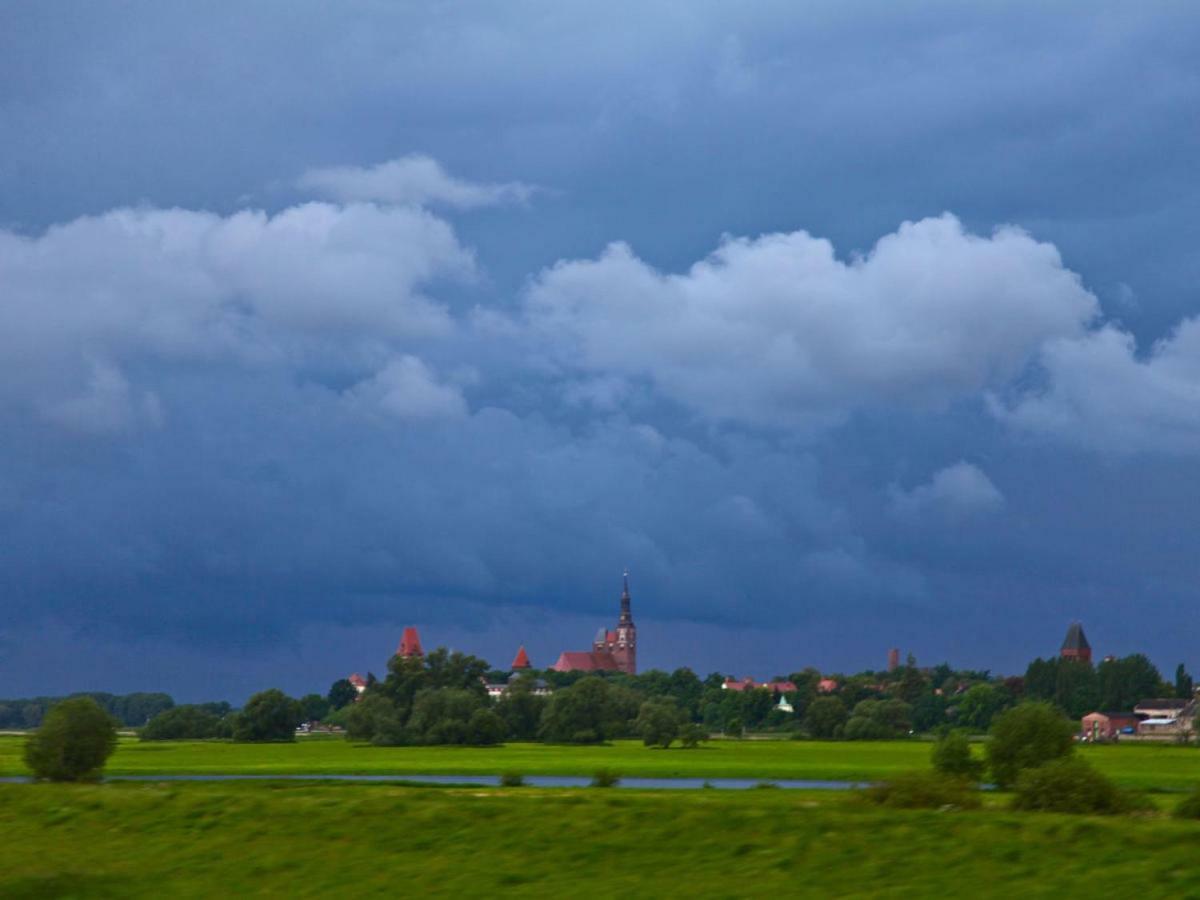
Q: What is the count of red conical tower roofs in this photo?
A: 2